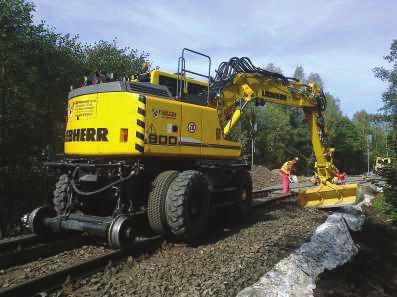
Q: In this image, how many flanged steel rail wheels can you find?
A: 2